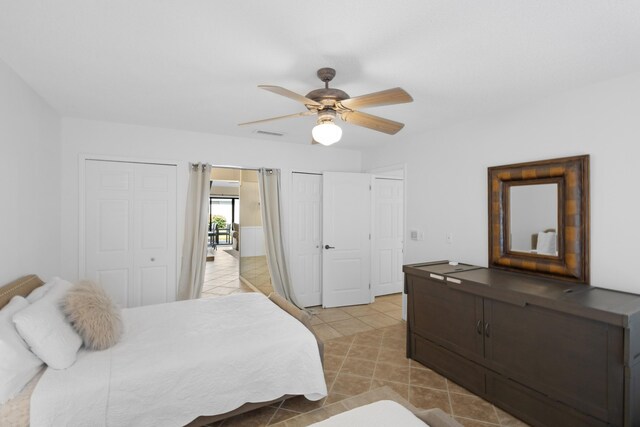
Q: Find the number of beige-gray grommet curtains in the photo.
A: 2